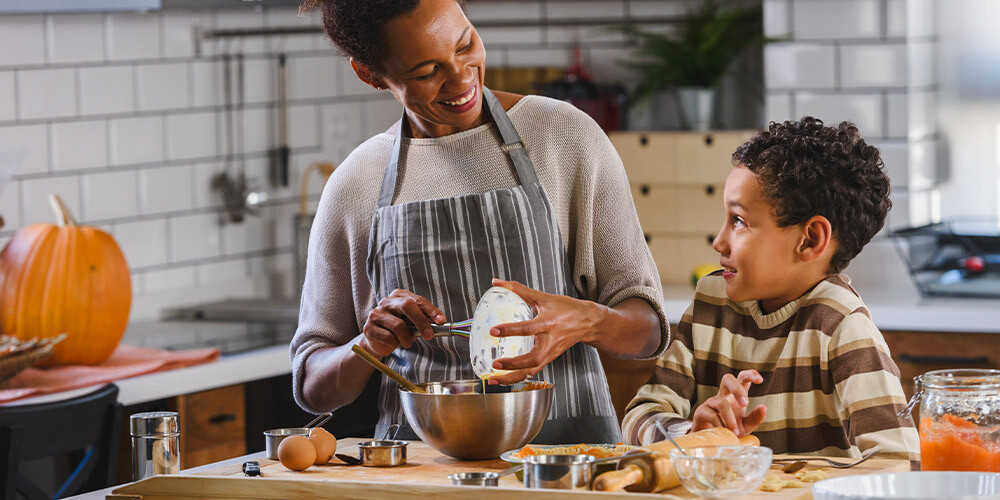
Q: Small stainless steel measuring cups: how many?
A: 4